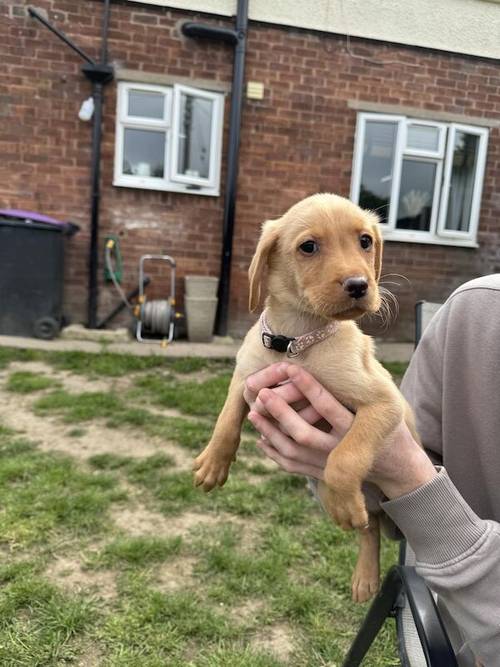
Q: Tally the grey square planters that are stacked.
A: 2